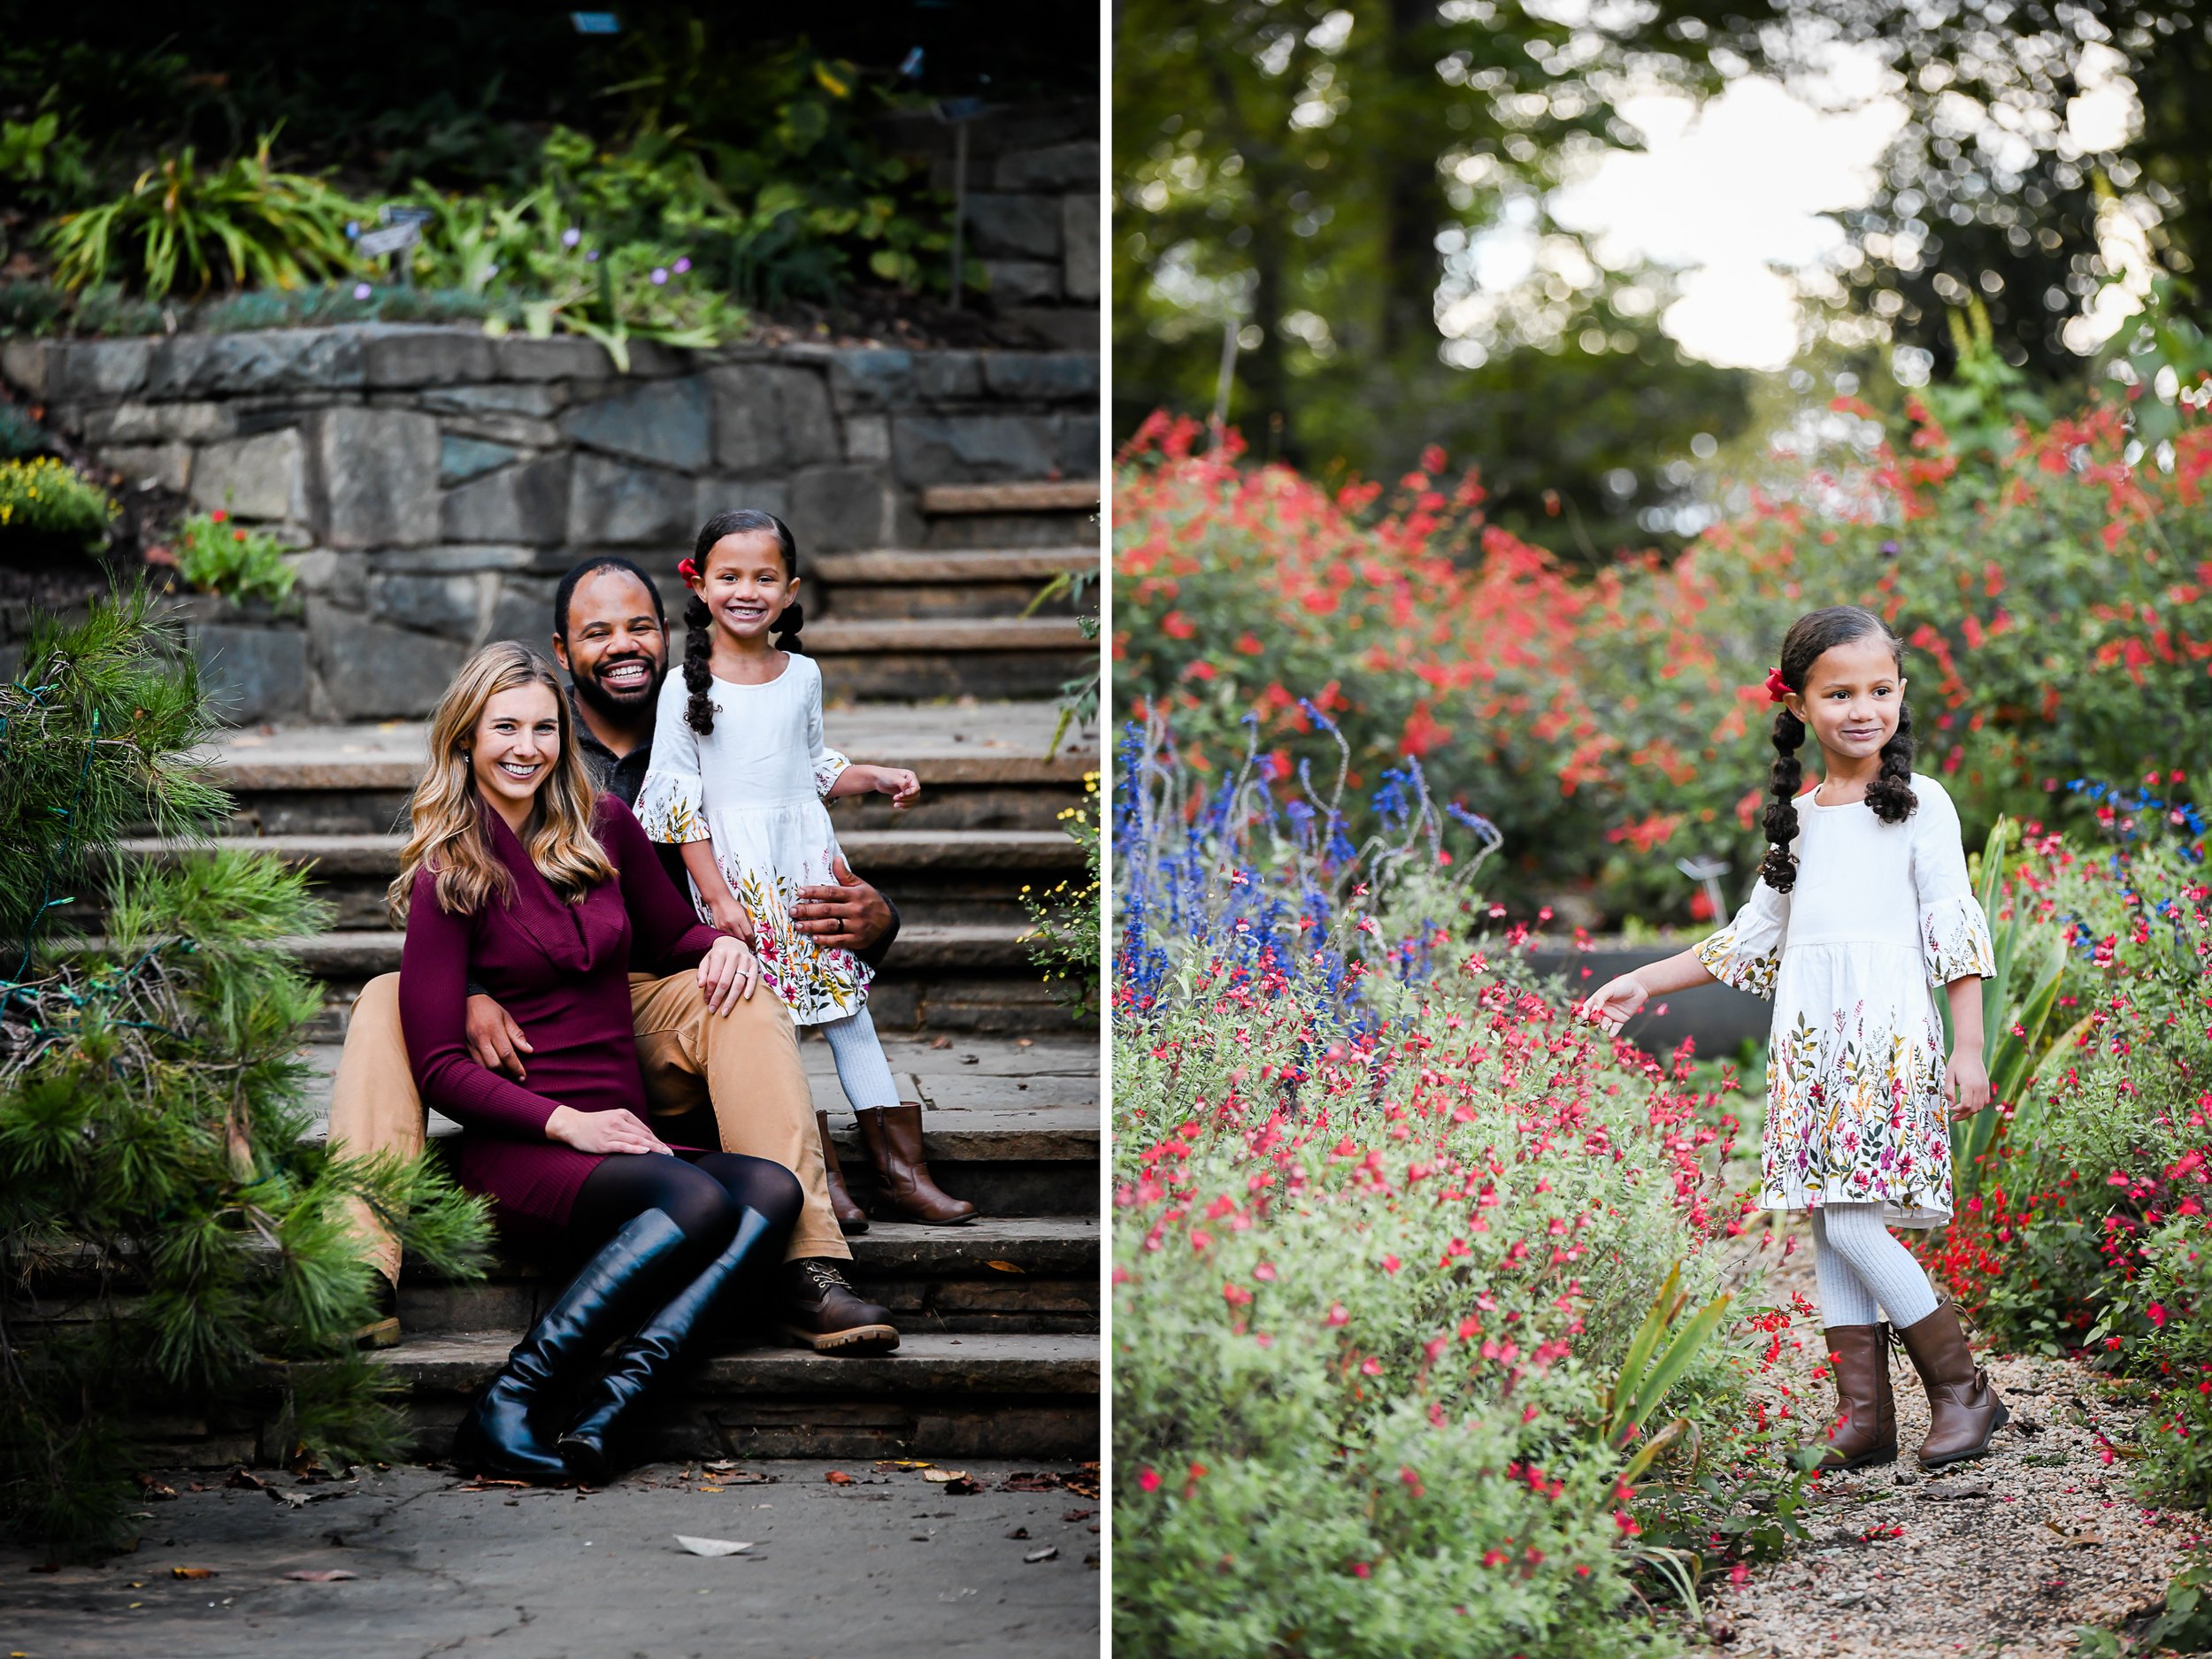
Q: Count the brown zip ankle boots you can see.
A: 4